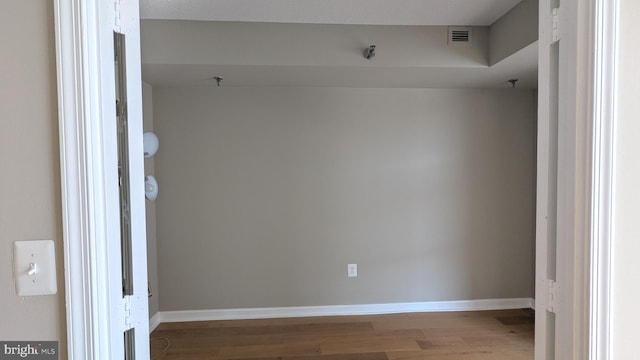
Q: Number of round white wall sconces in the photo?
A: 2